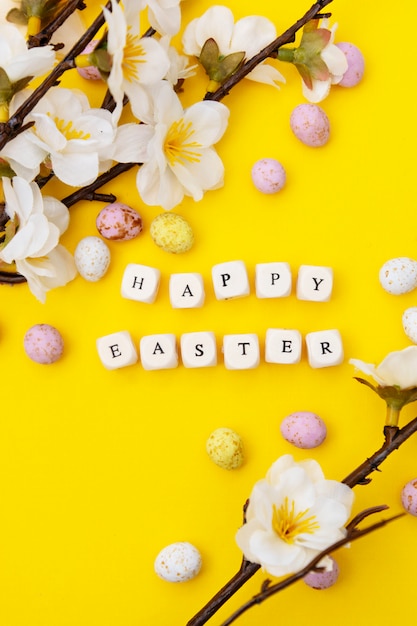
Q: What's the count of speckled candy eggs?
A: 15